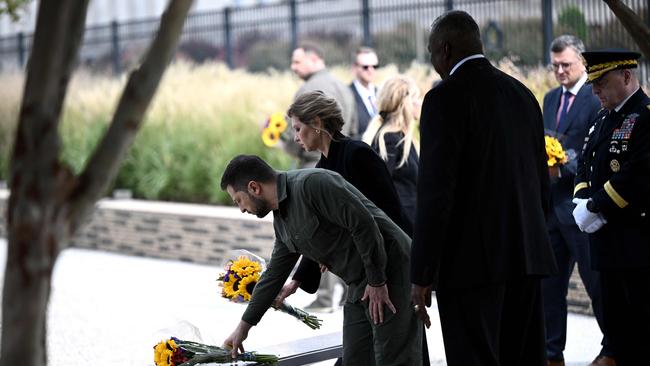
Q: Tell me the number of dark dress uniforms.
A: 1